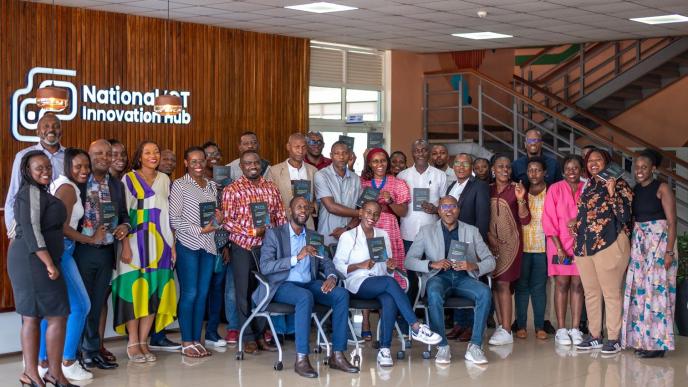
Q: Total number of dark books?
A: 13